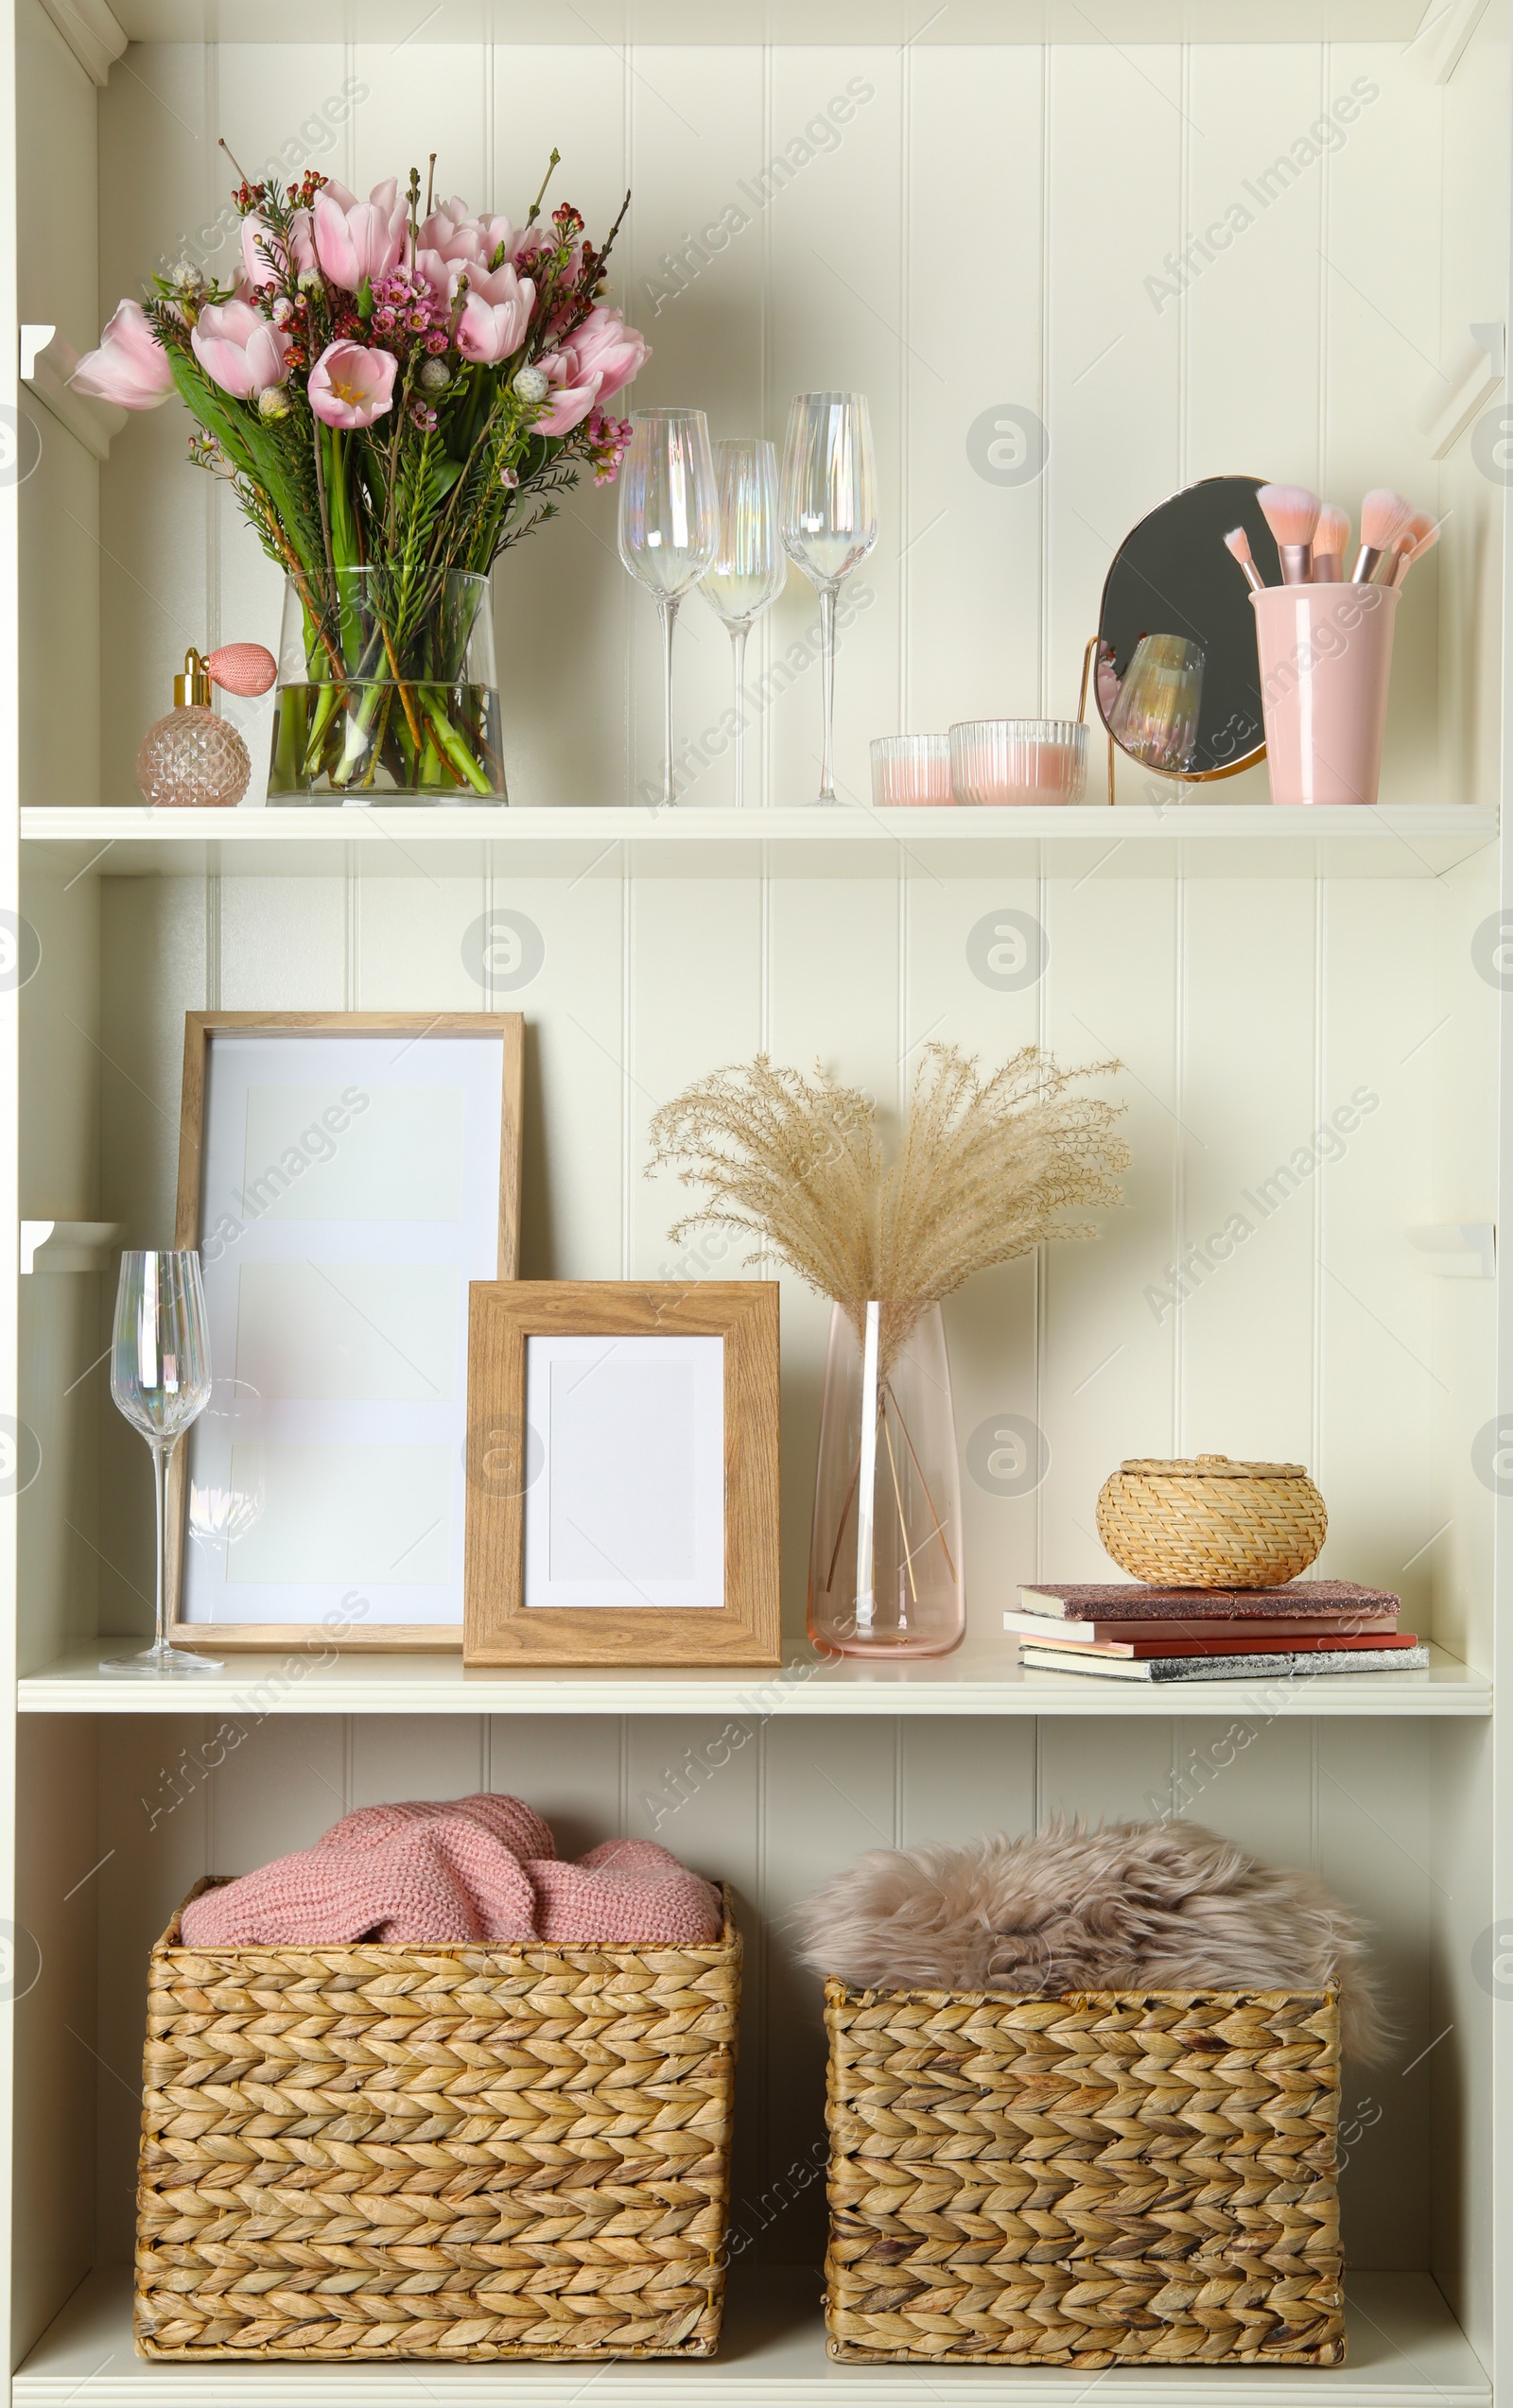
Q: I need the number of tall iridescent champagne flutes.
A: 4